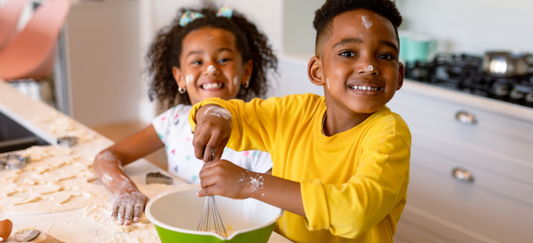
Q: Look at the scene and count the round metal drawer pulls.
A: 2